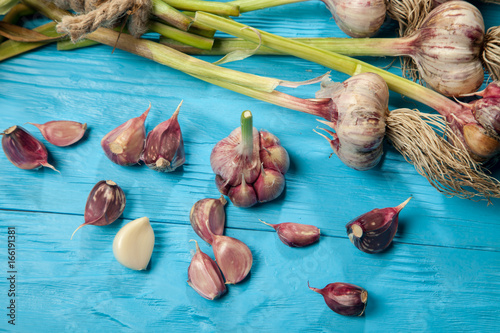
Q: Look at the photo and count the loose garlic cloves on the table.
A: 12